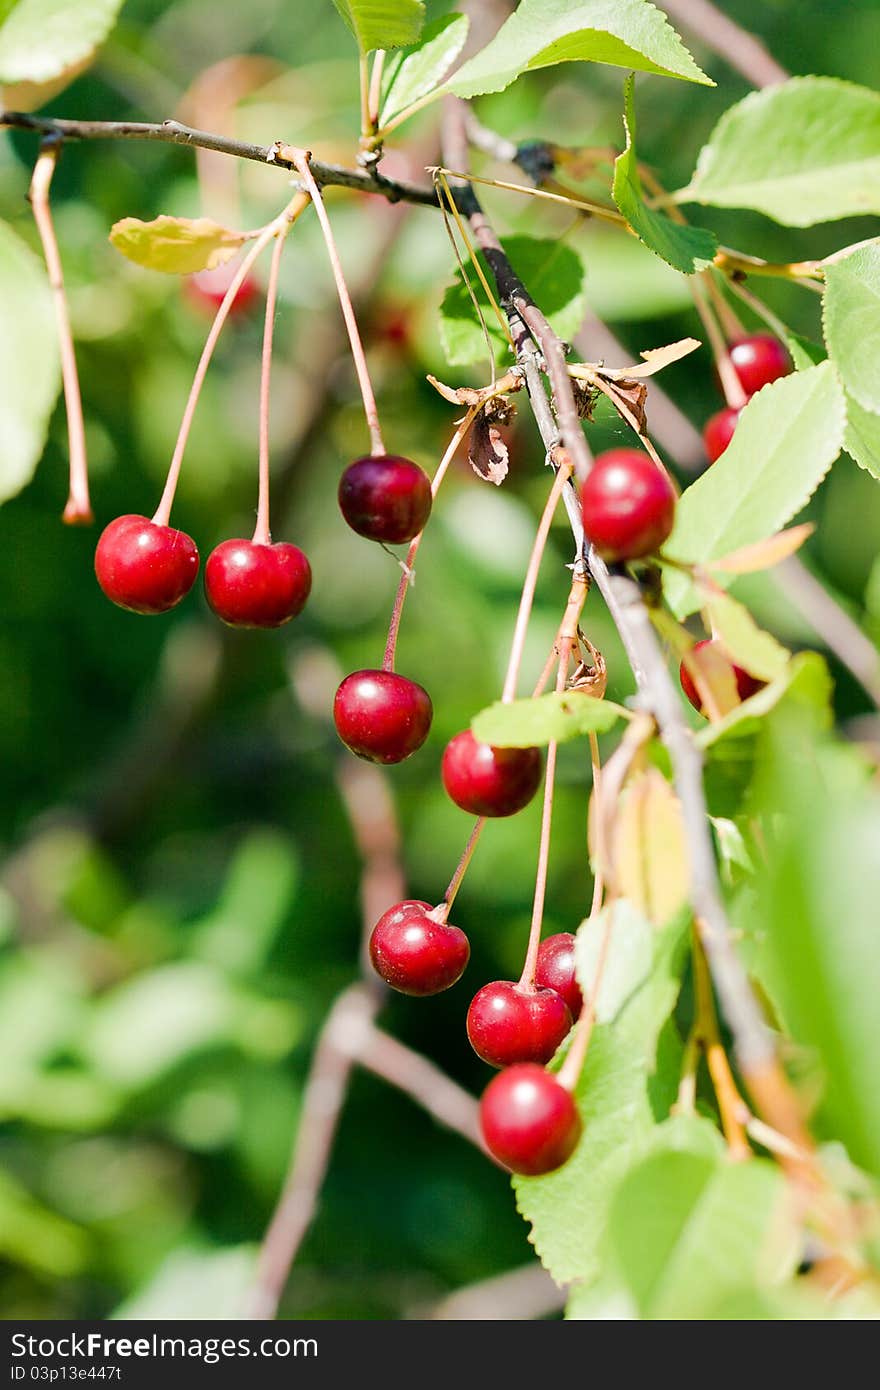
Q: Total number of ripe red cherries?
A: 13